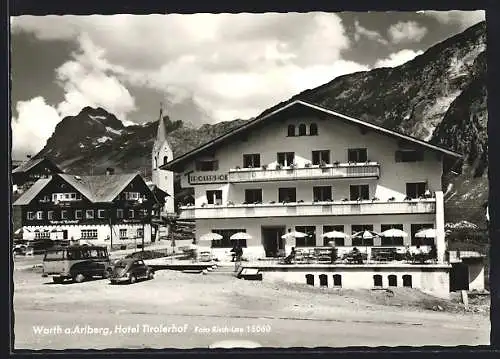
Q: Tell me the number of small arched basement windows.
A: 6